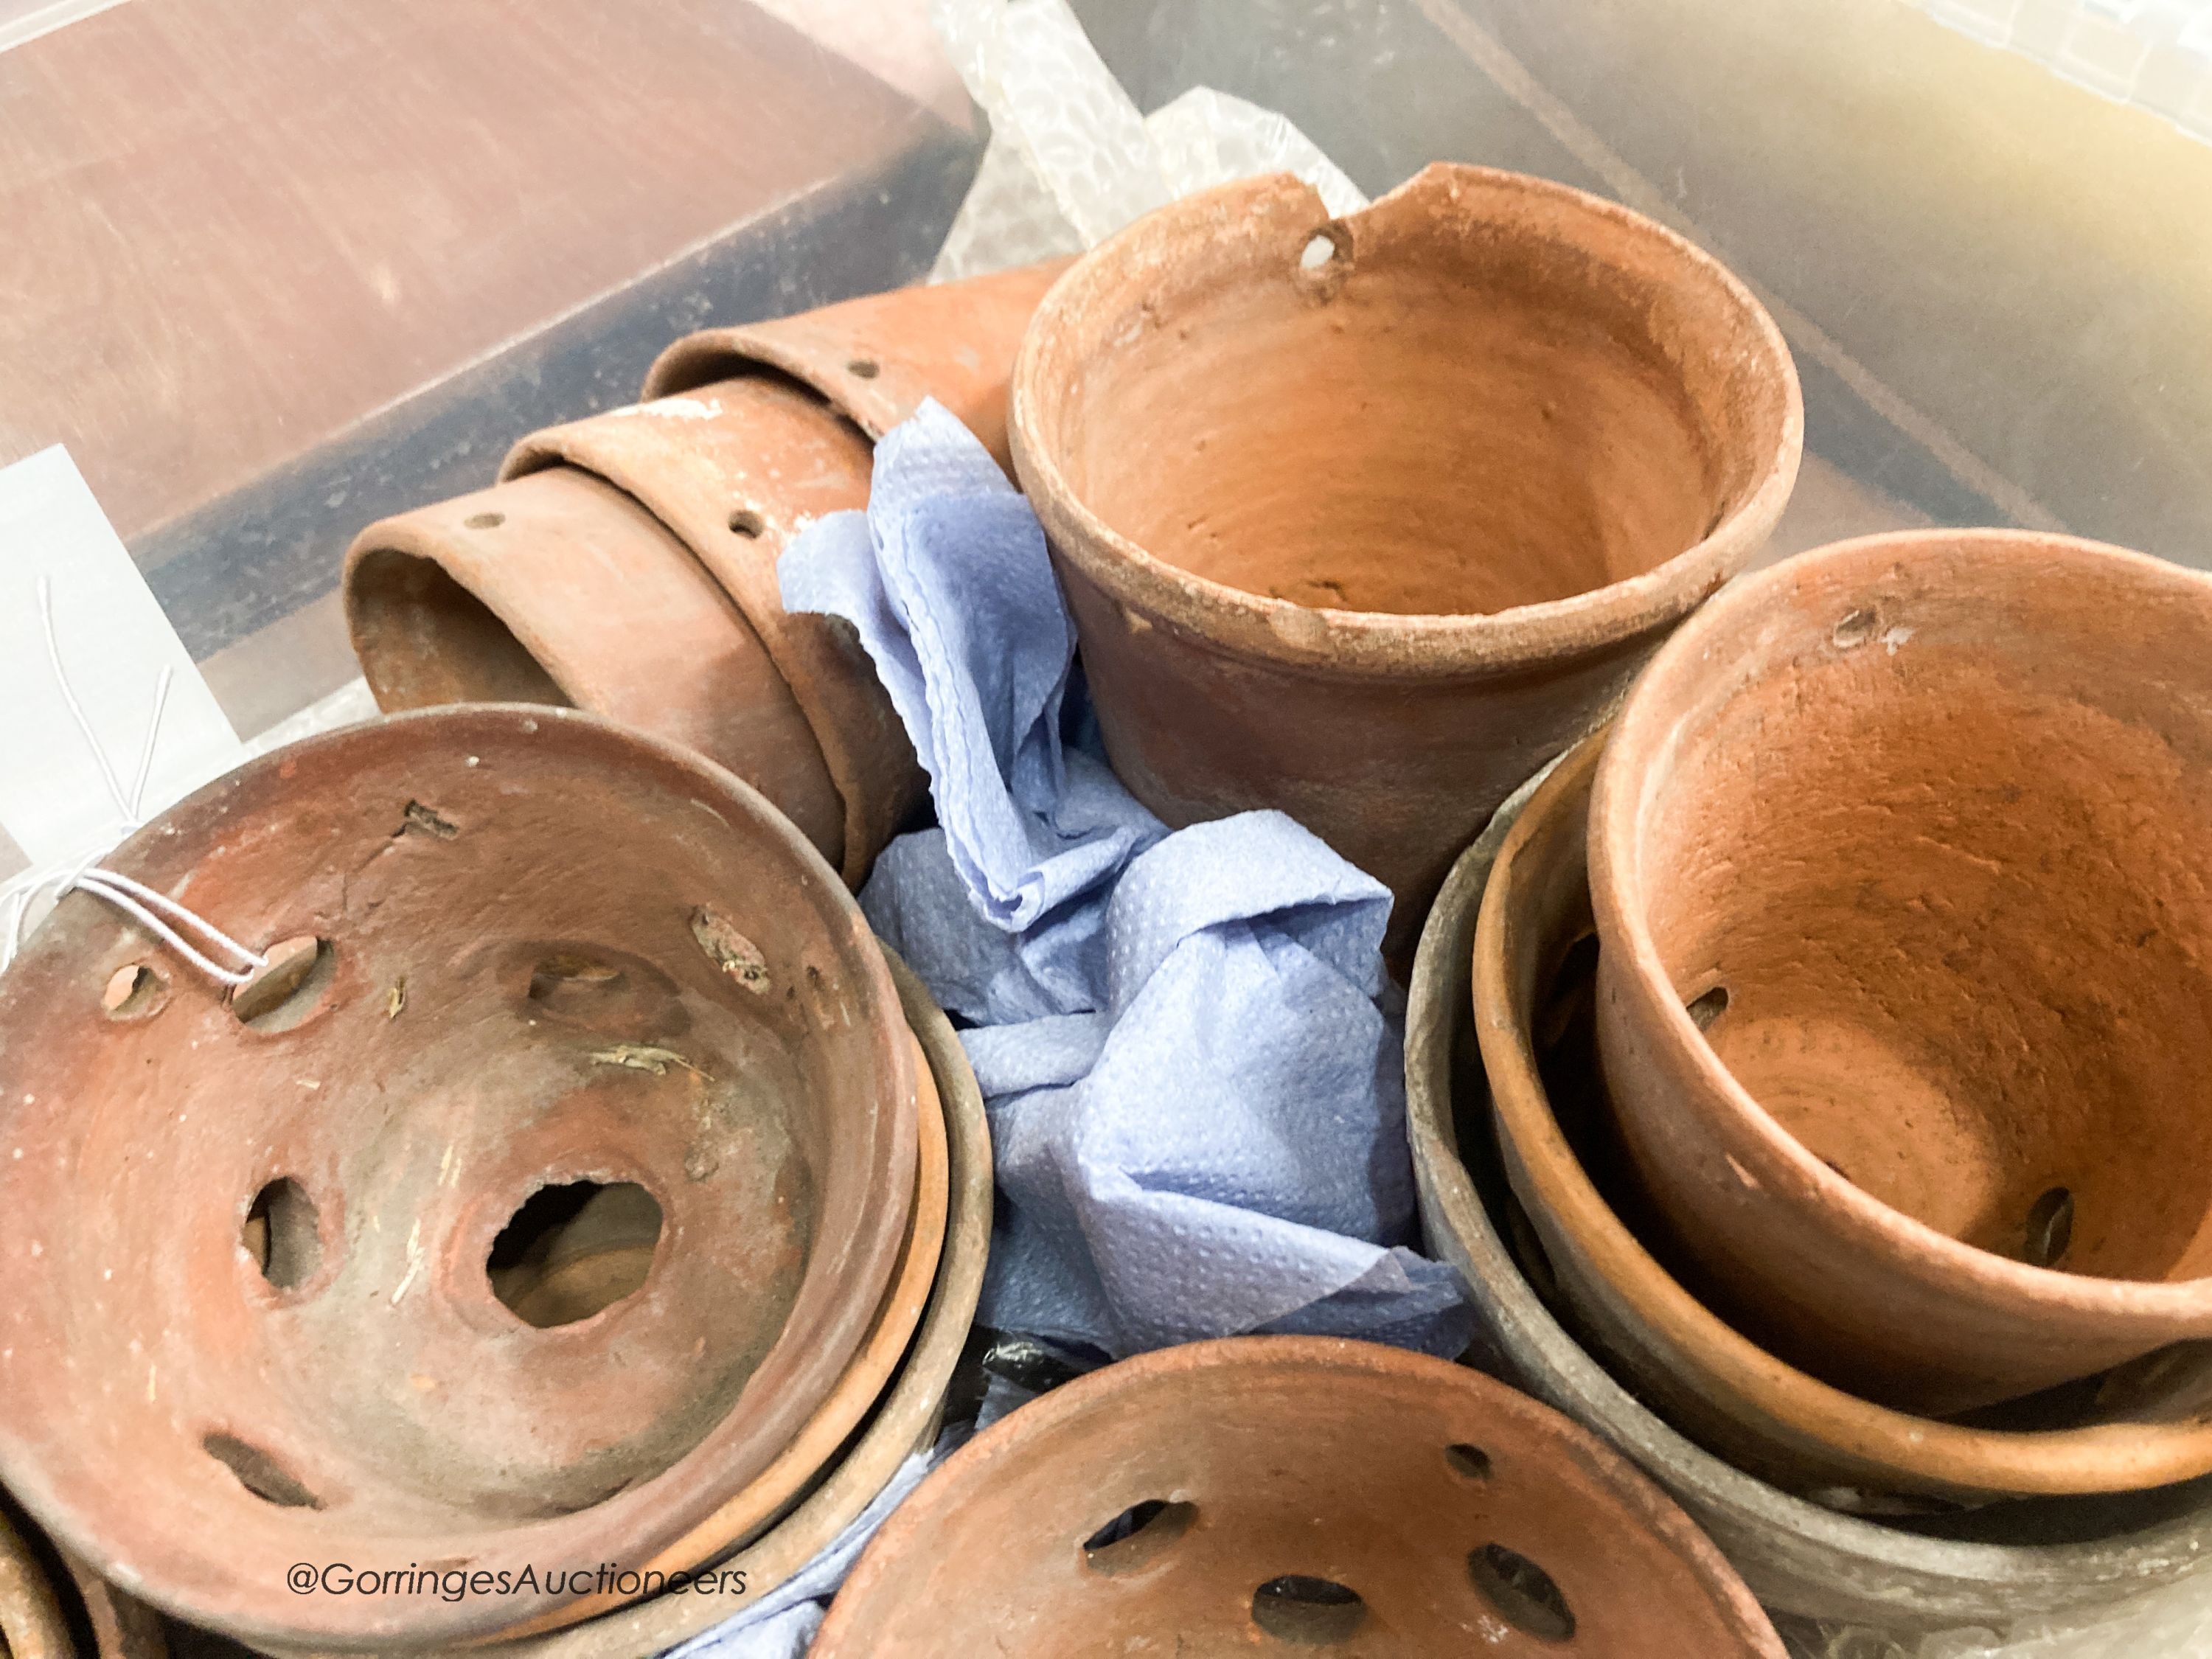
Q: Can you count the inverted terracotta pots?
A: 3